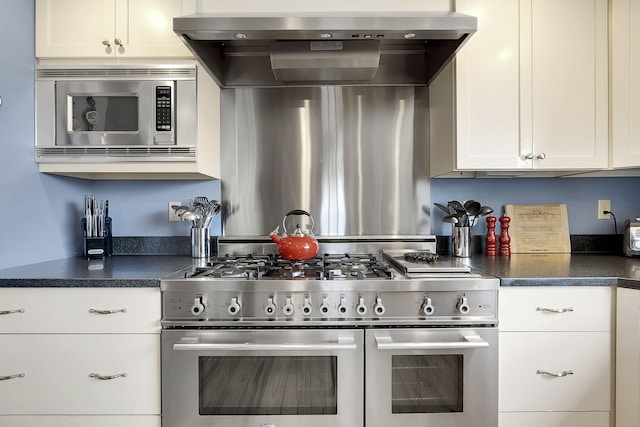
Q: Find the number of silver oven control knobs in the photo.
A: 11